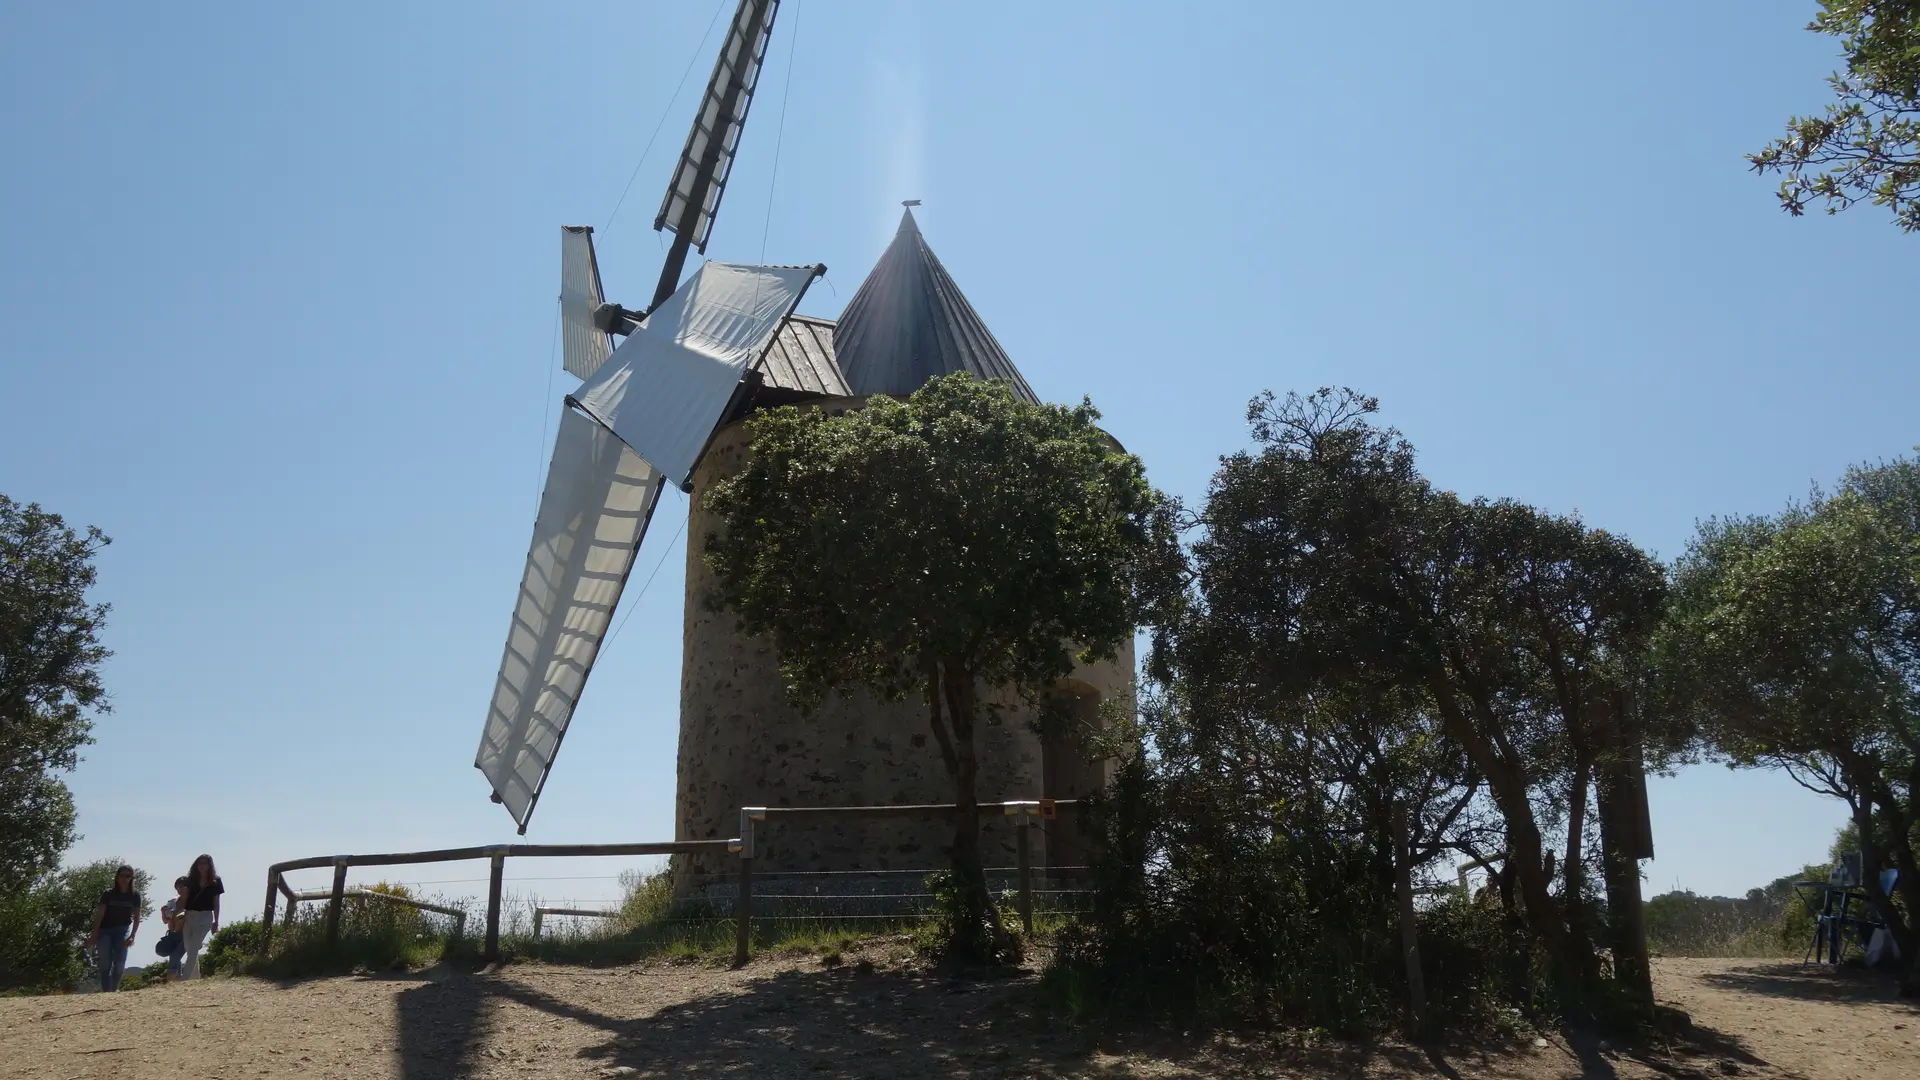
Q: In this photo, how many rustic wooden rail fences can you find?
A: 1